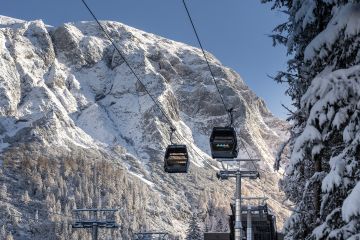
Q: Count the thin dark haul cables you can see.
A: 2